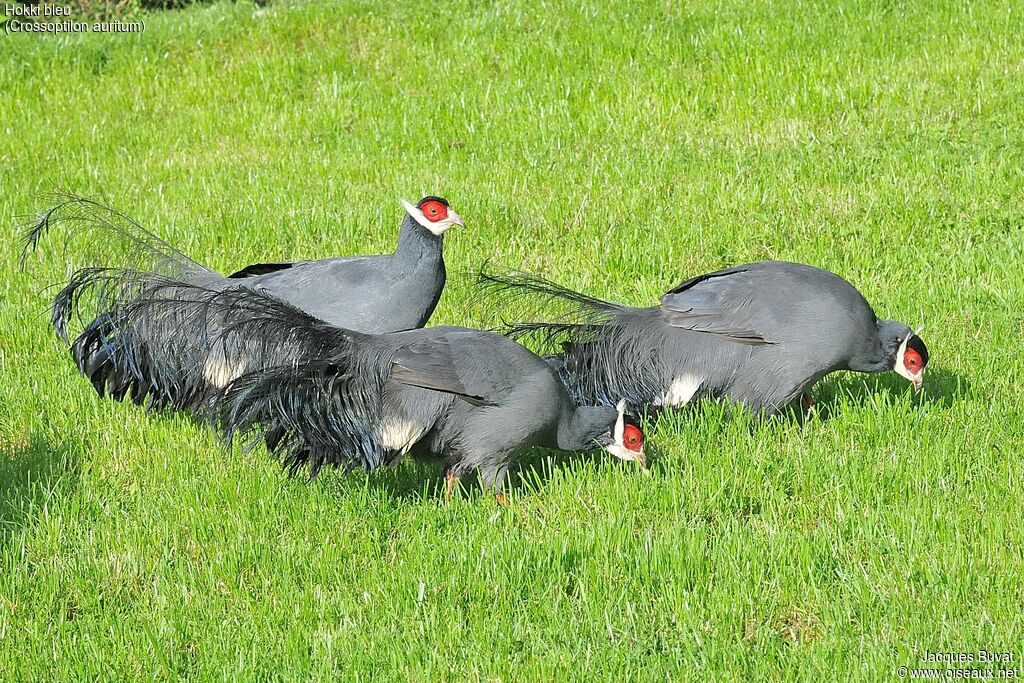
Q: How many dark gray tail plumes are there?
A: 3